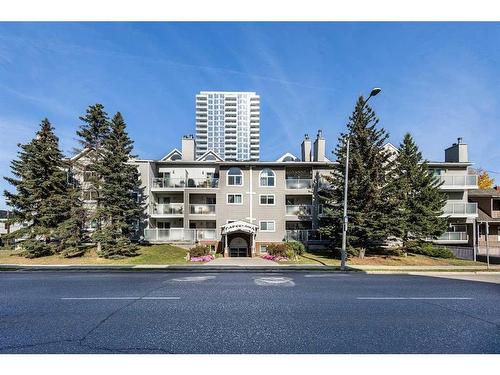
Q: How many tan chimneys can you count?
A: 4